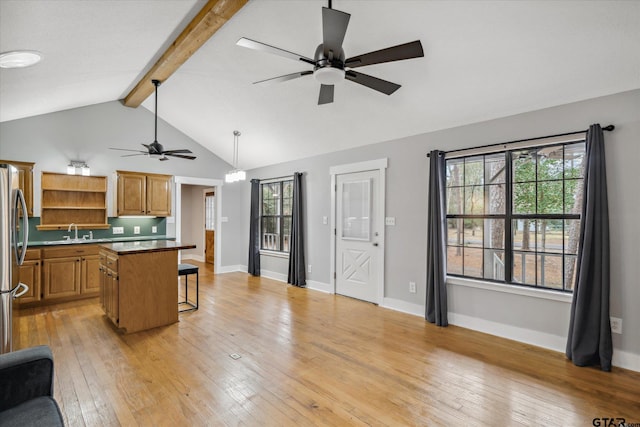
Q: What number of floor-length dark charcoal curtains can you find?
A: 4